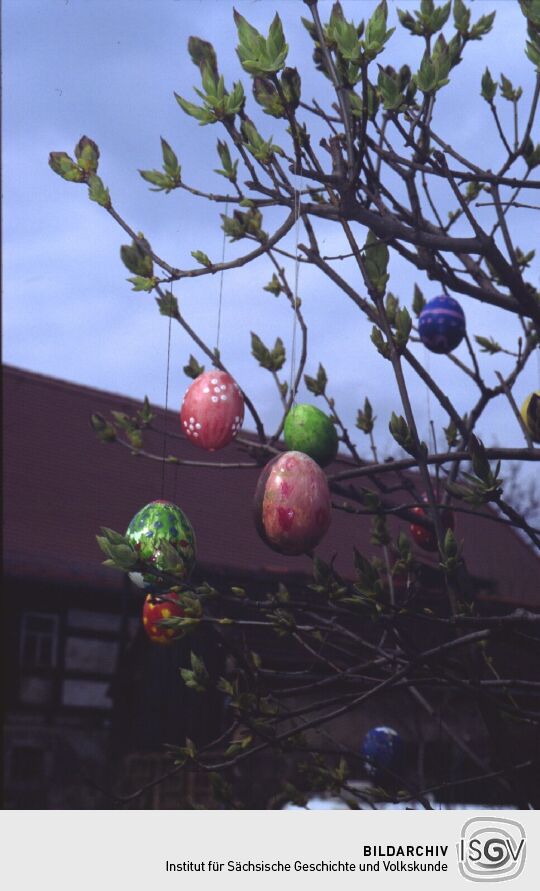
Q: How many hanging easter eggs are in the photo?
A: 9